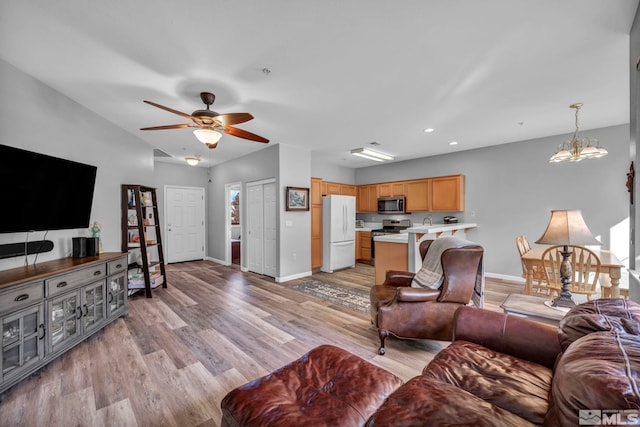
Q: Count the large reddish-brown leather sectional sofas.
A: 1